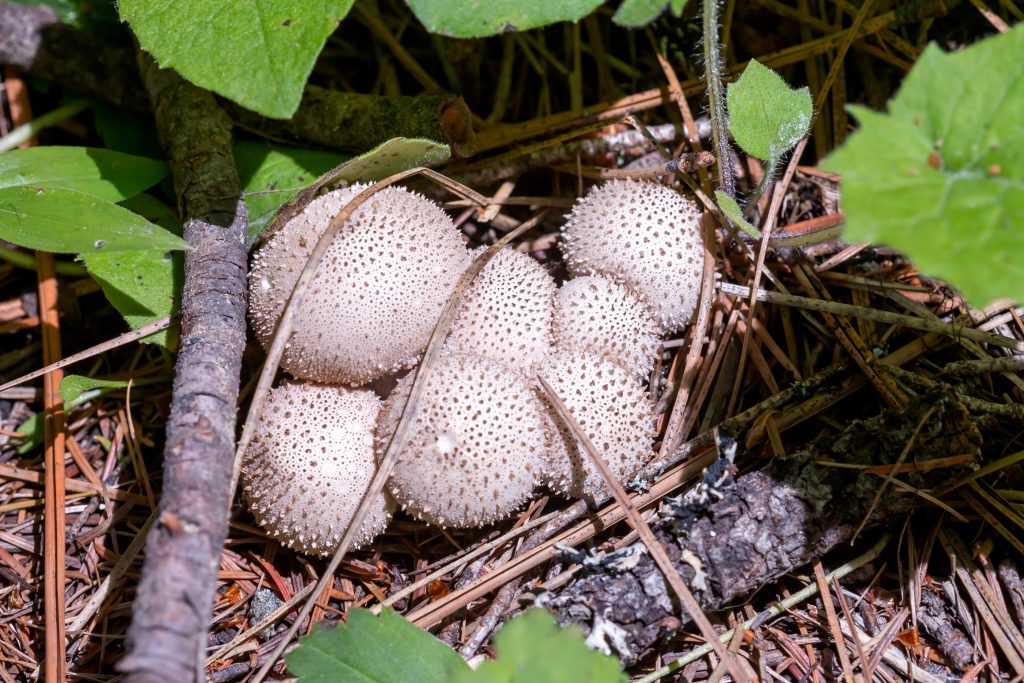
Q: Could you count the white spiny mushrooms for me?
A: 7